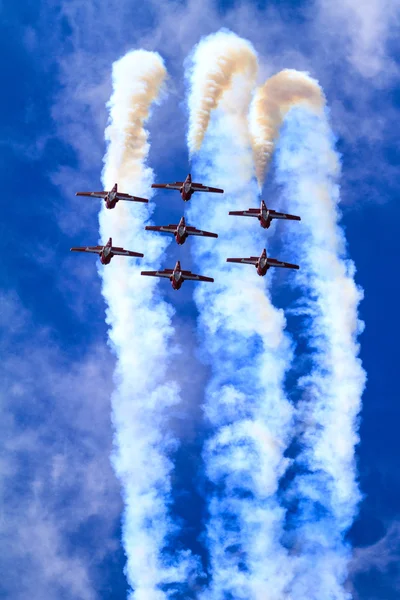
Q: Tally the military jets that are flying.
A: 7